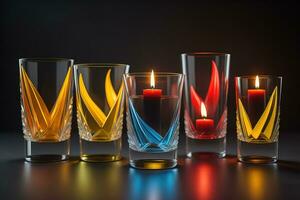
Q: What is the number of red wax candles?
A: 3